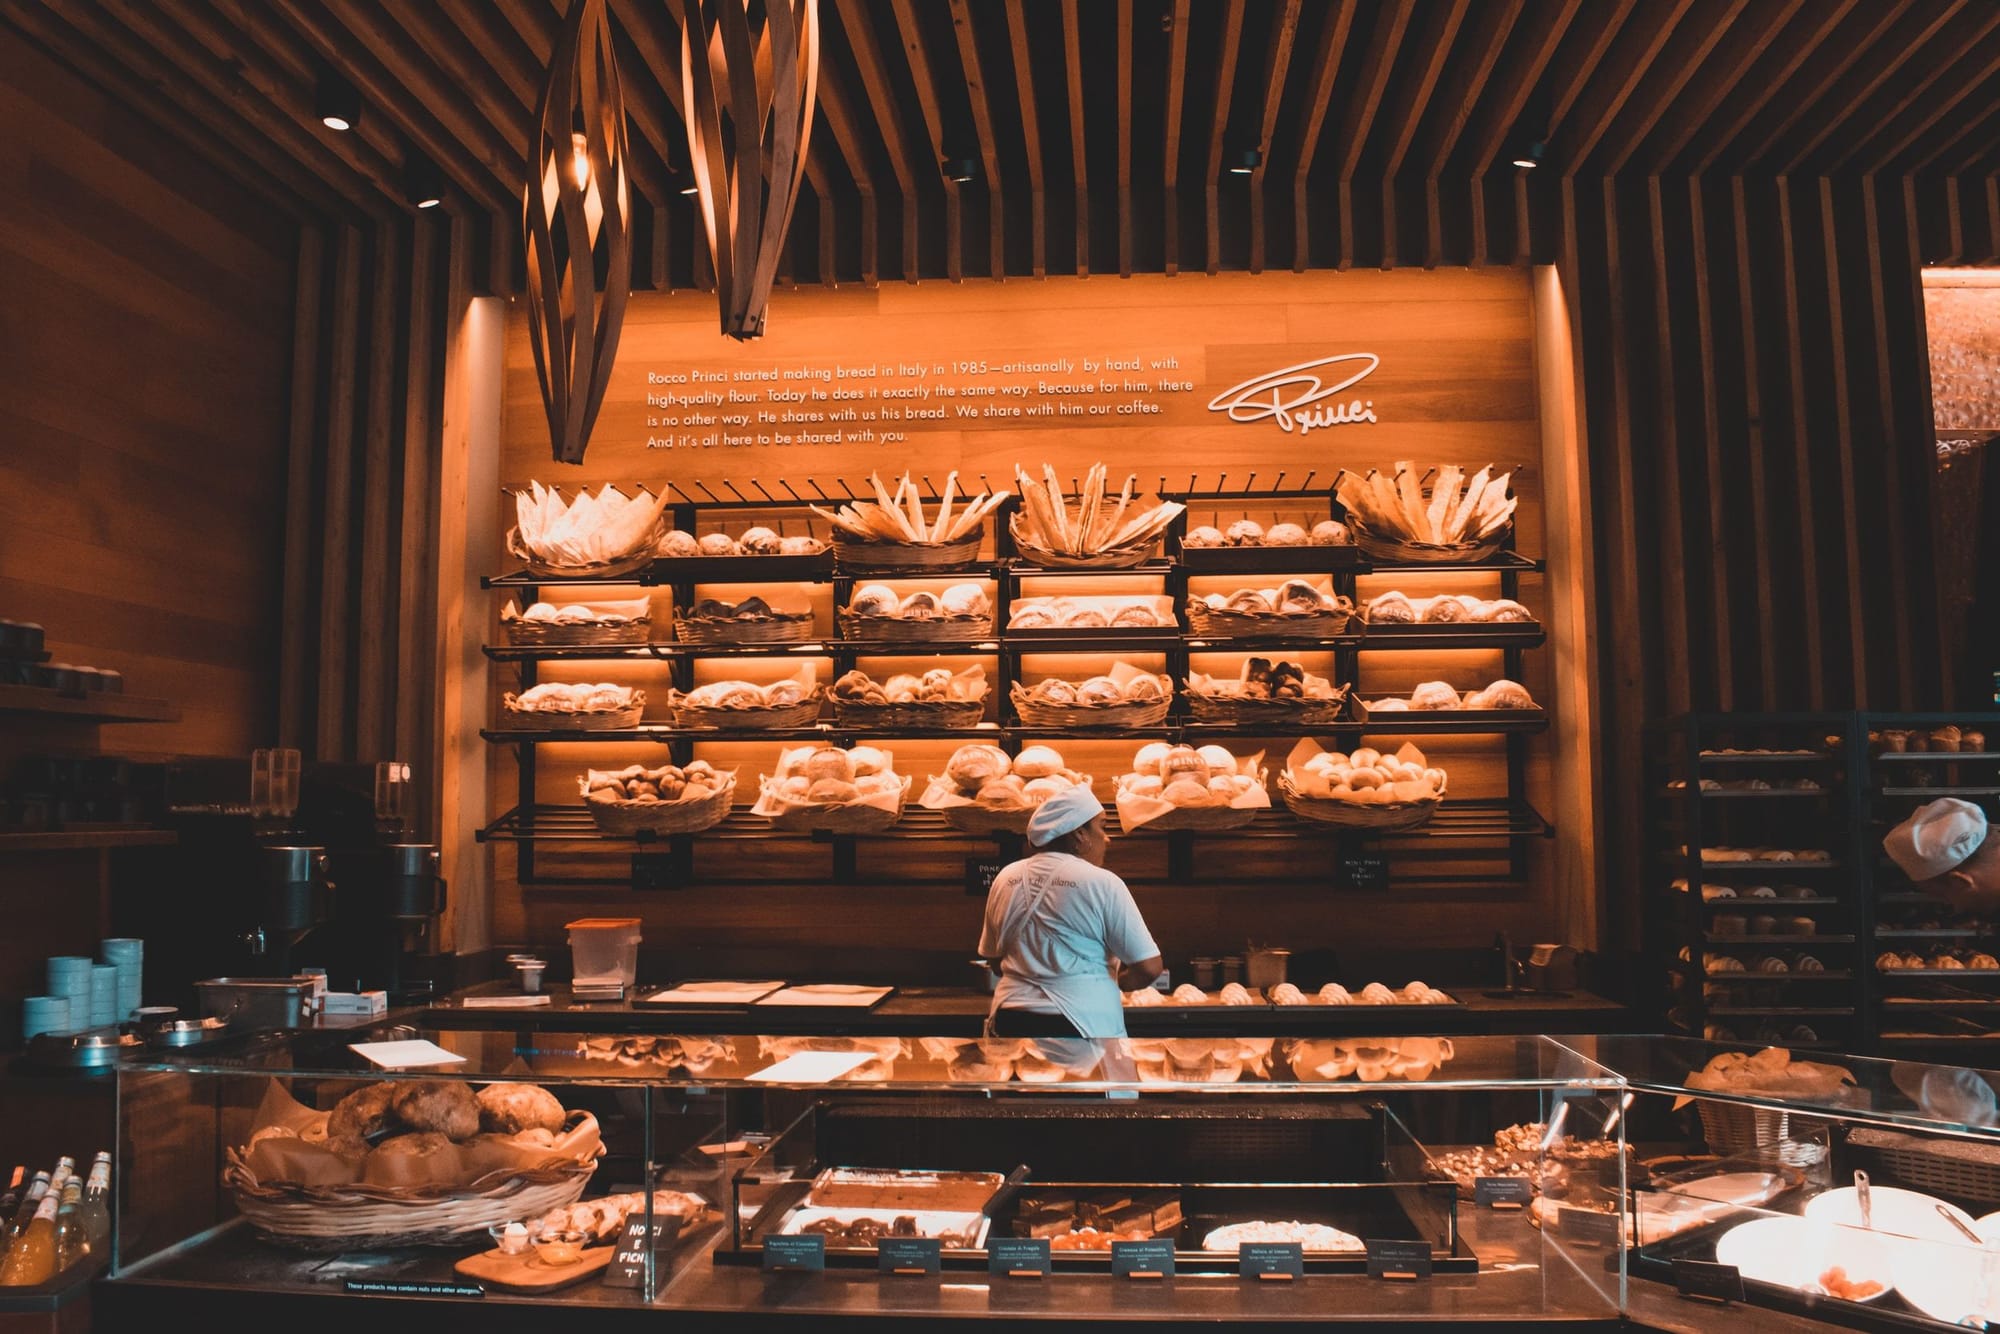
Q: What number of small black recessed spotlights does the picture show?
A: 6